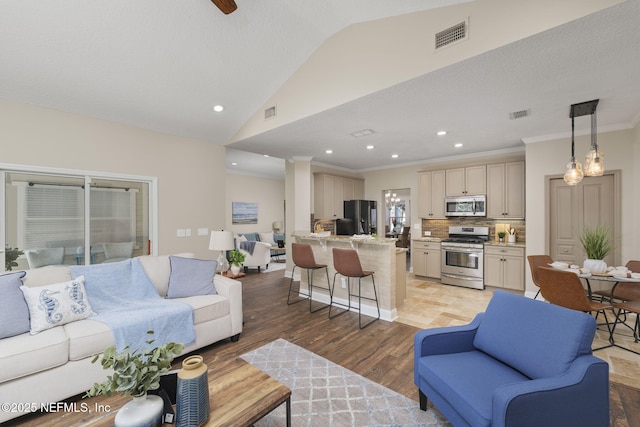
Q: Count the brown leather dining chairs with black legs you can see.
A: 4